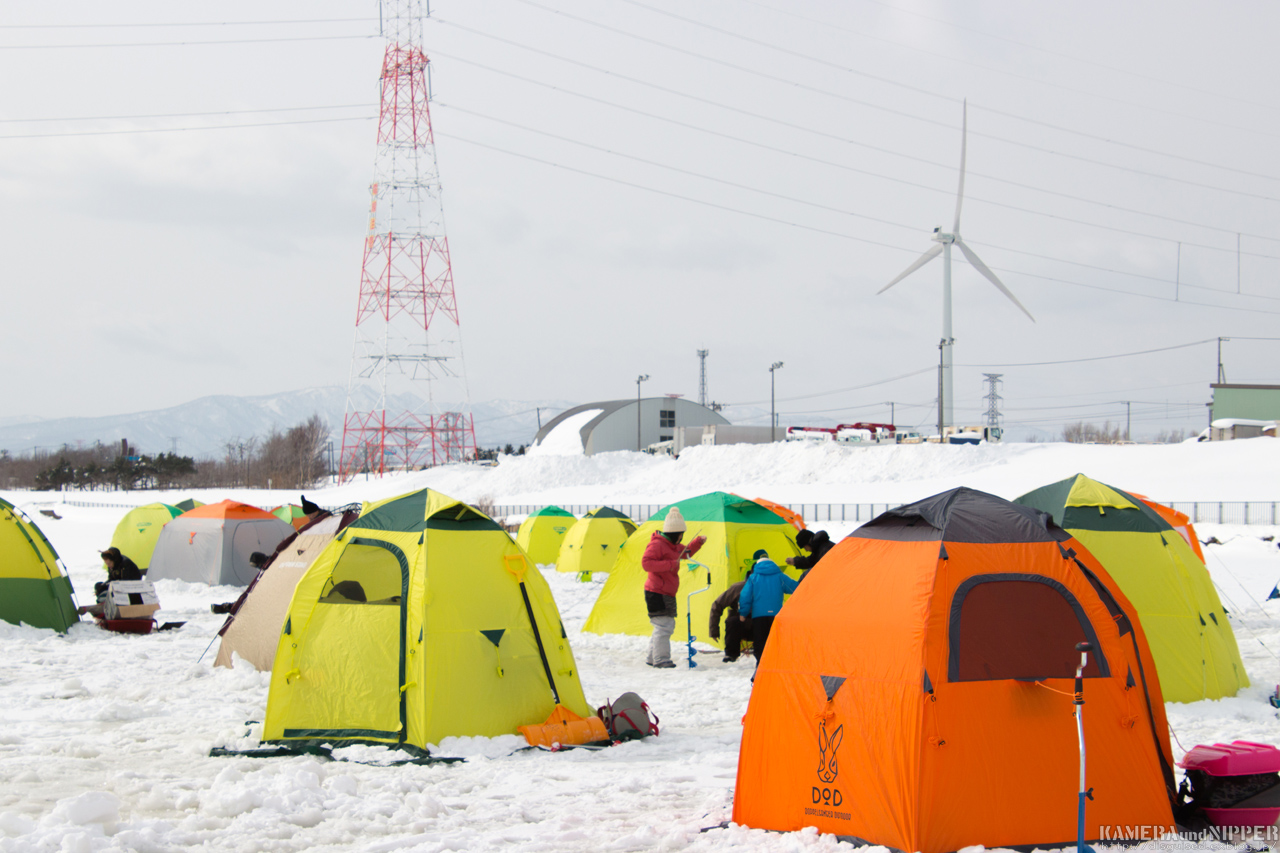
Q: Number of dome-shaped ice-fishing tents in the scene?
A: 14